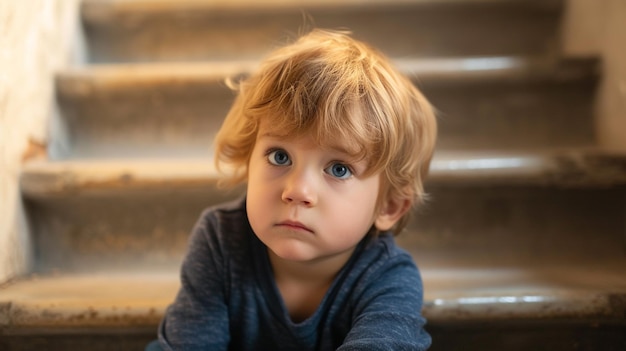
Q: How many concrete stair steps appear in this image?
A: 4